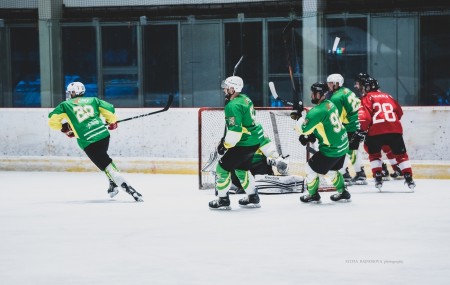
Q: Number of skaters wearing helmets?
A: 6